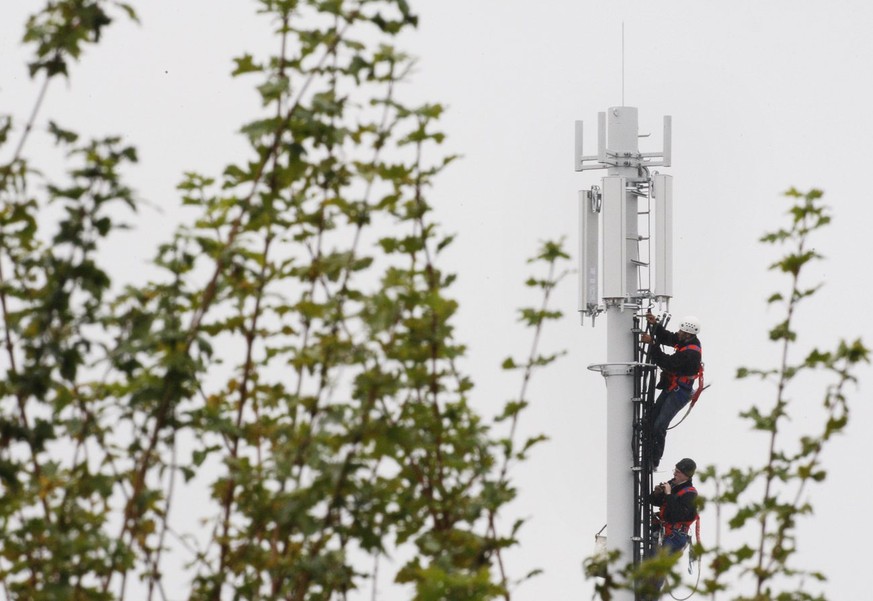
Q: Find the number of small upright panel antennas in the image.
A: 3